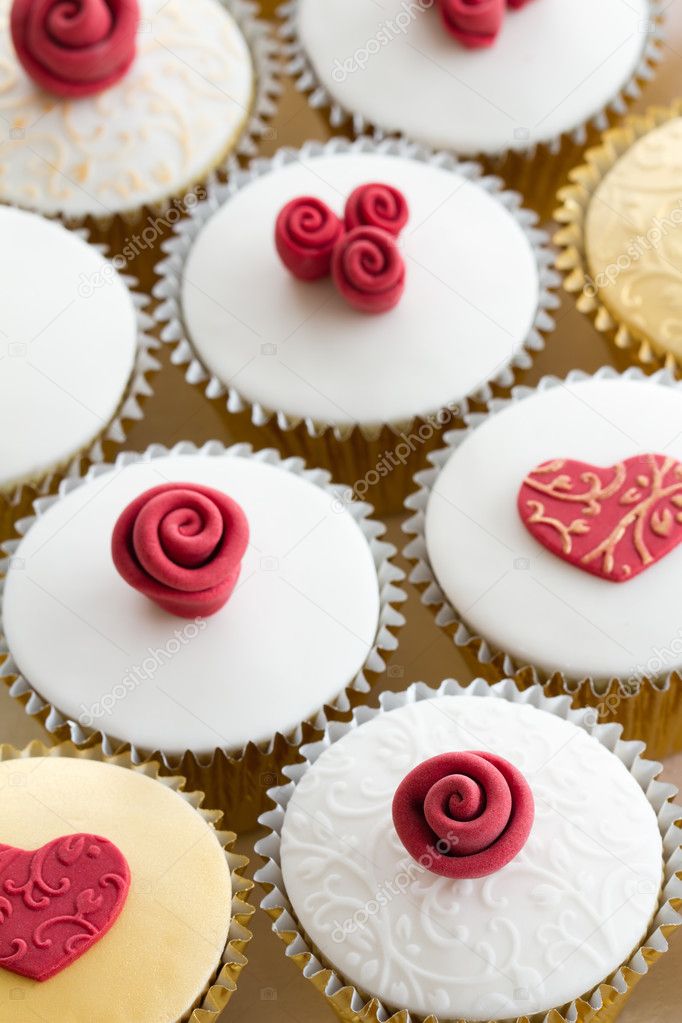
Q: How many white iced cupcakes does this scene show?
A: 7